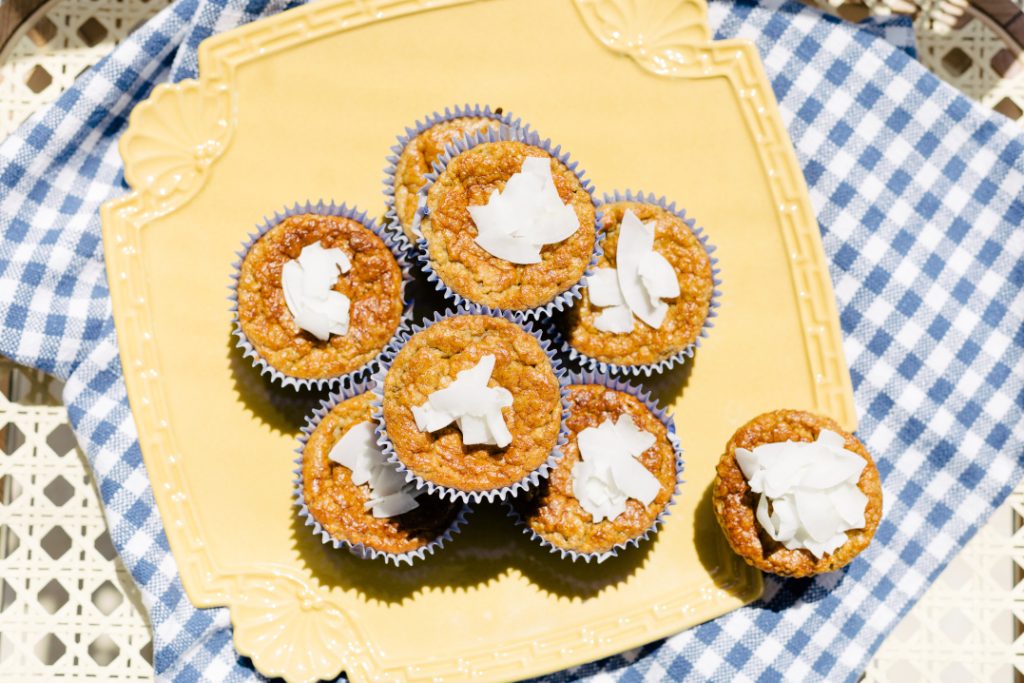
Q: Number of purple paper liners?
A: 7